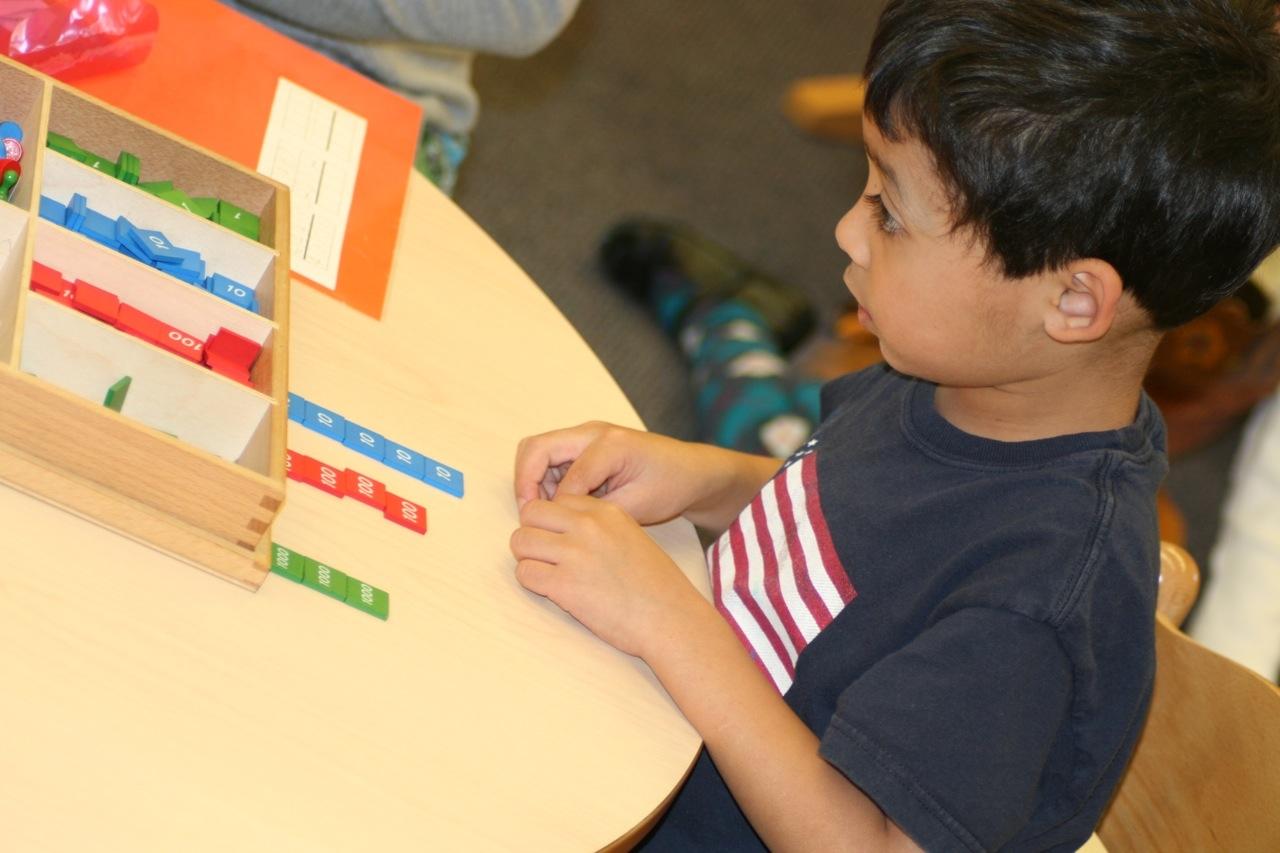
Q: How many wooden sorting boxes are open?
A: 1